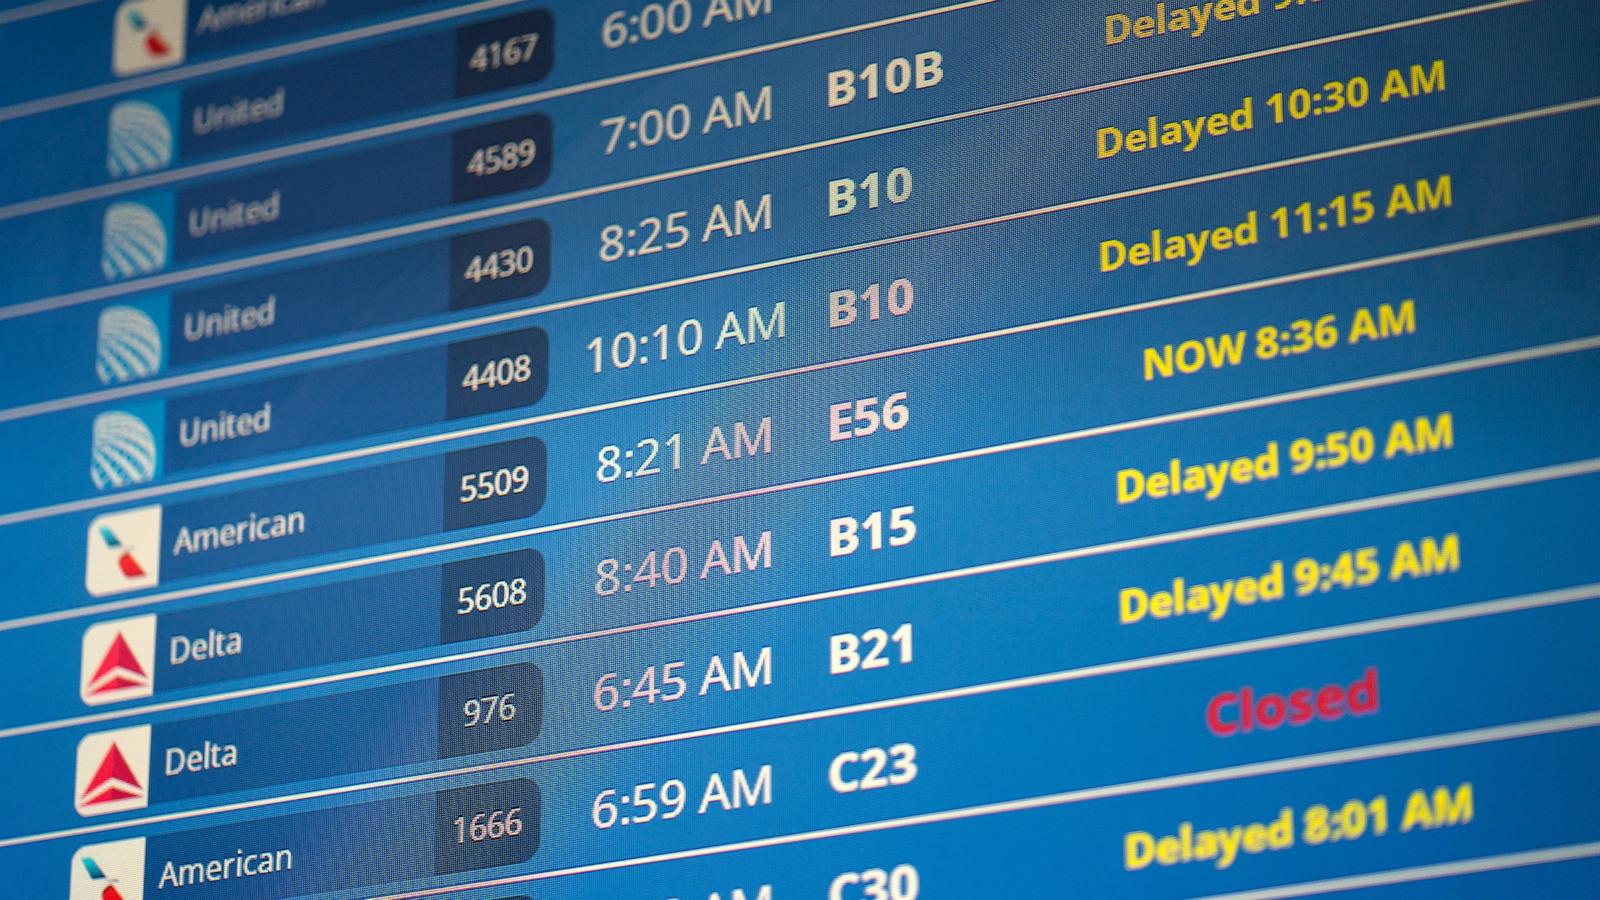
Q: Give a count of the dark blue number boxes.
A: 8